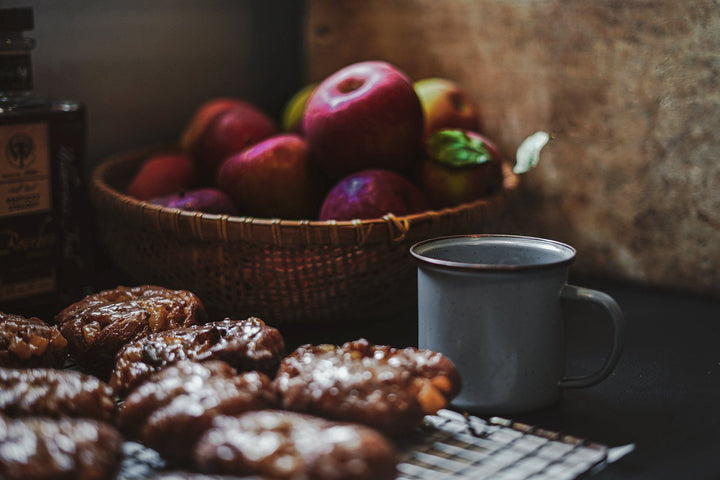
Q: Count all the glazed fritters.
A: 8